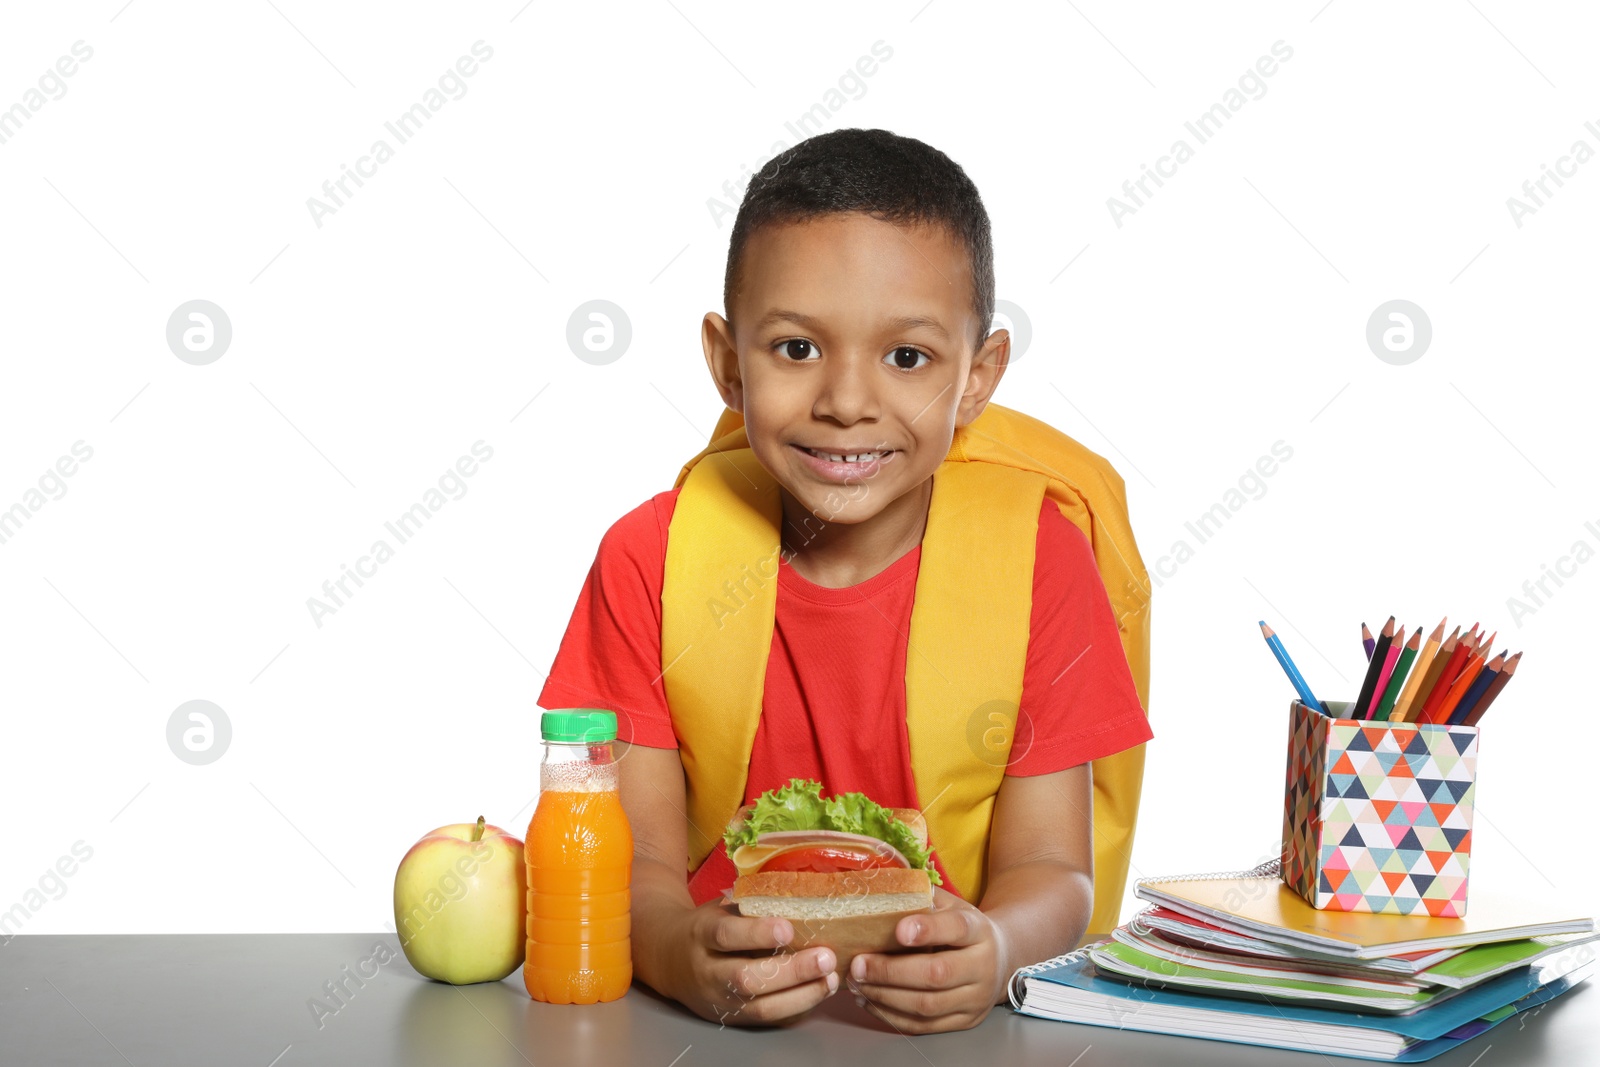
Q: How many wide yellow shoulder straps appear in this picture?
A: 2